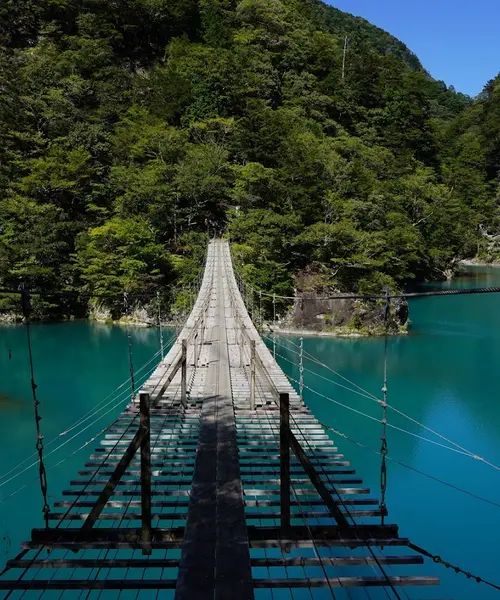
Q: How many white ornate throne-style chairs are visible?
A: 0